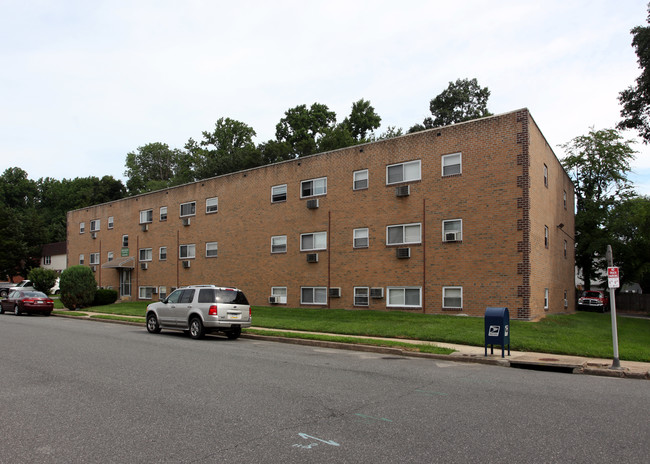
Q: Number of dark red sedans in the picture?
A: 1